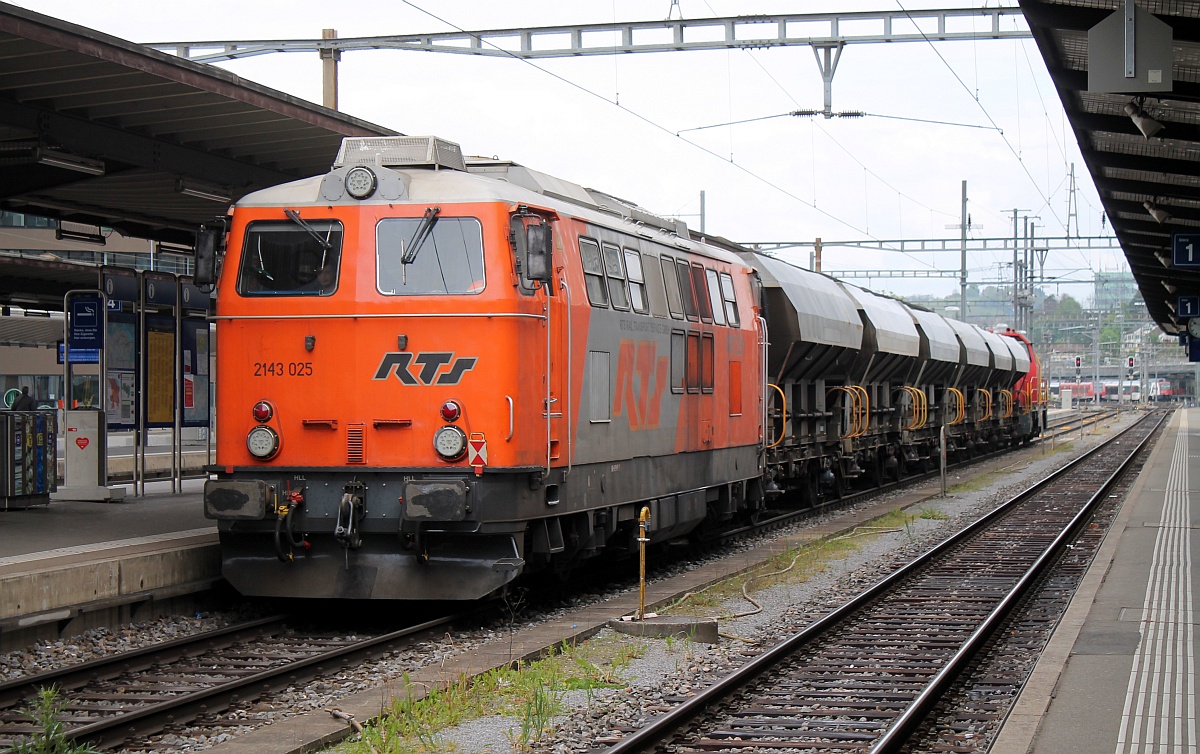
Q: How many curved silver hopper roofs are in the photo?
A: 6